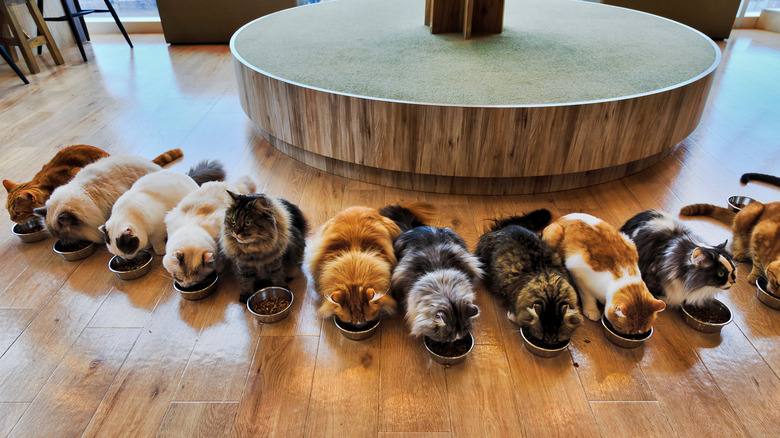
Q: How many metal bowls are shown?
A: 12